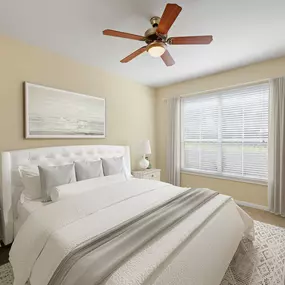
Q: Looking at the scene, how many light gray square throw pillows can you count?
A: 3